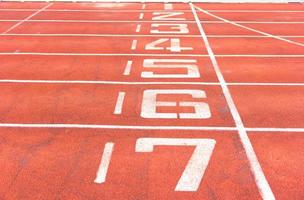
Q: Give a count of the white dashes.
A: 7